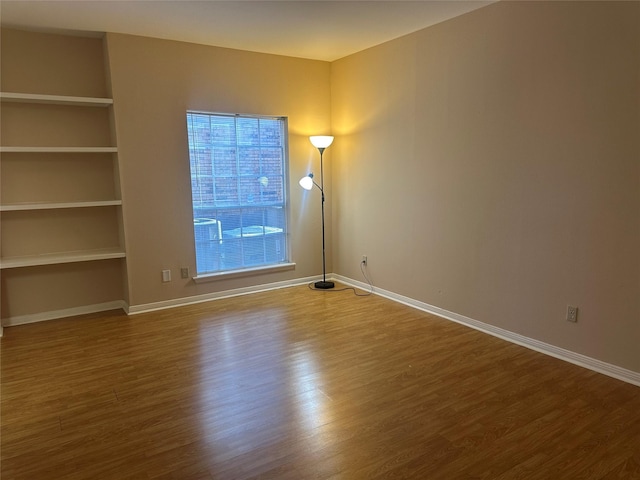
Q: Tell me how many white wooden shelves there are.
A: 4